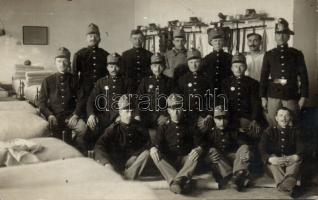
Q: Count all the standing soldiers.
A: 6